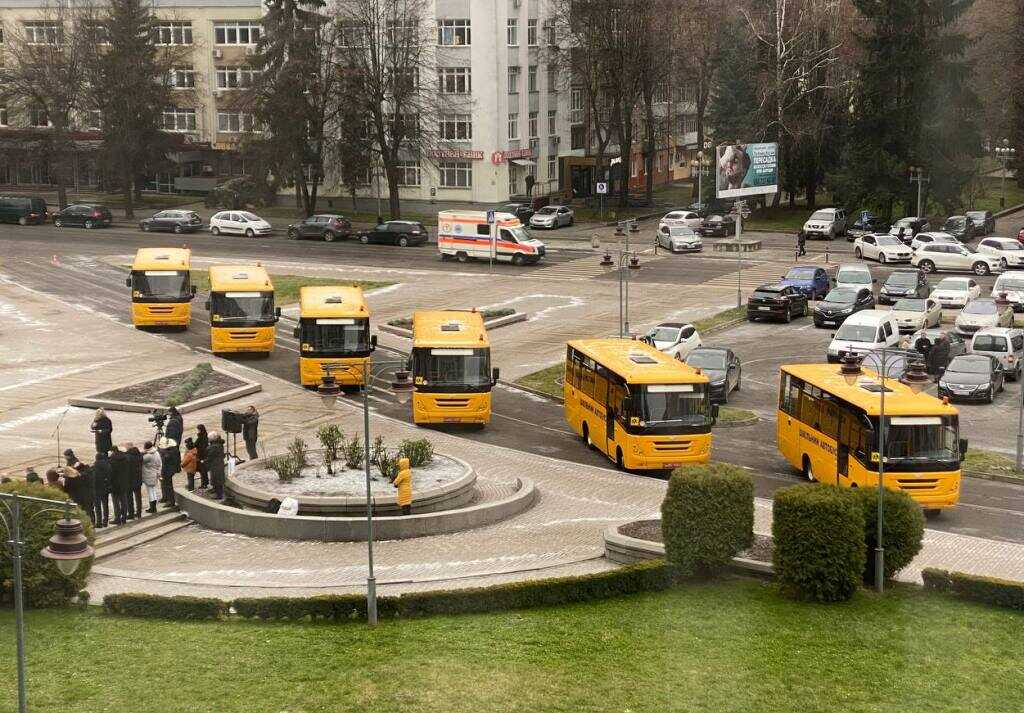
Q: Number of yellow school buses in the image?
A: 6